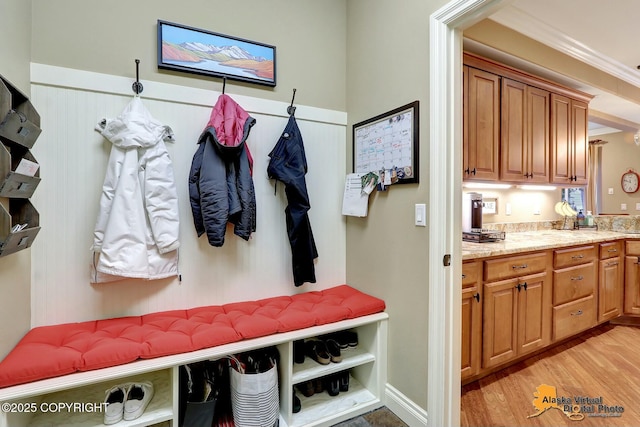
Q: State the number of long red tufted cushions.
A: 1